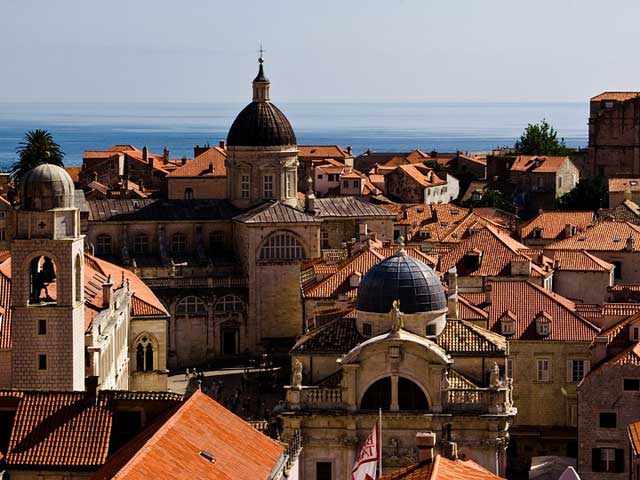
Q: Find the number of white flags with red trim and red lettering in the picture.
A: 1